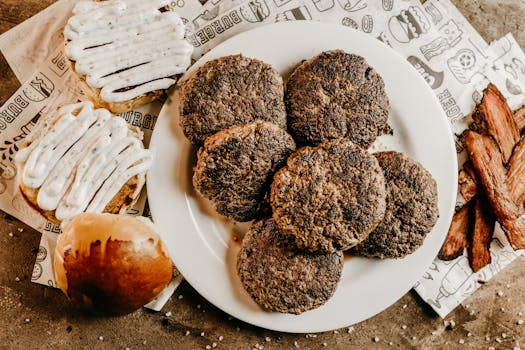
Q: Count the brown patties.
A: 6